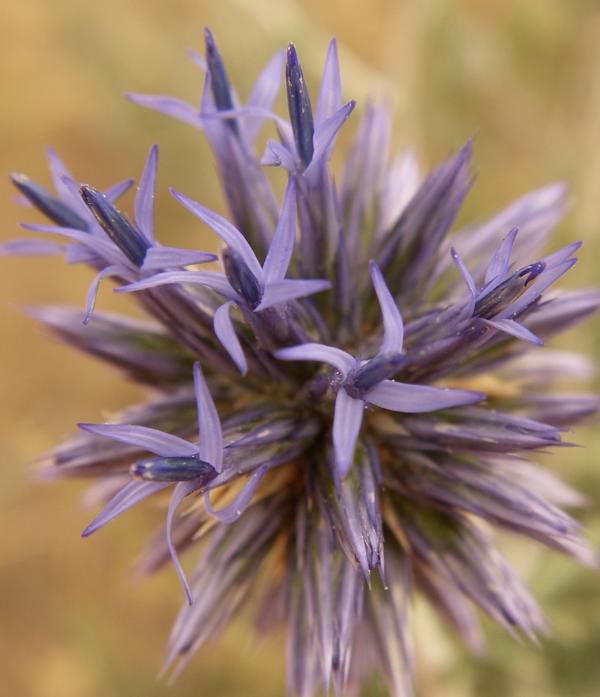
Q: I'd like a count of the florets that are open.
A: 8